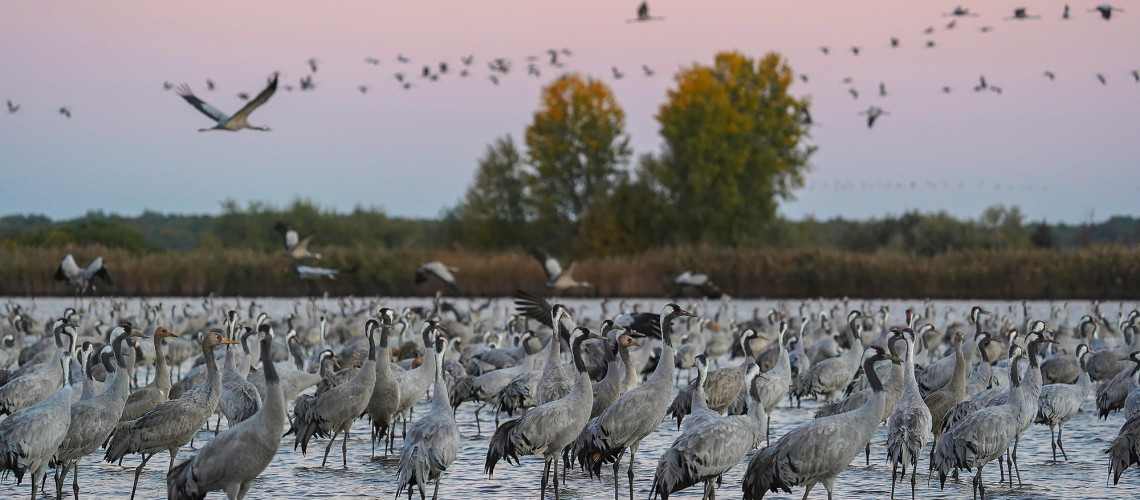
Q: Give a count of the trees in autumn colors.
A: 2